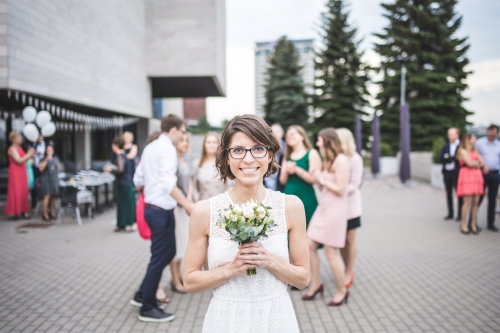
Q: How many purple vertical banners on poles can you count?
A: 3